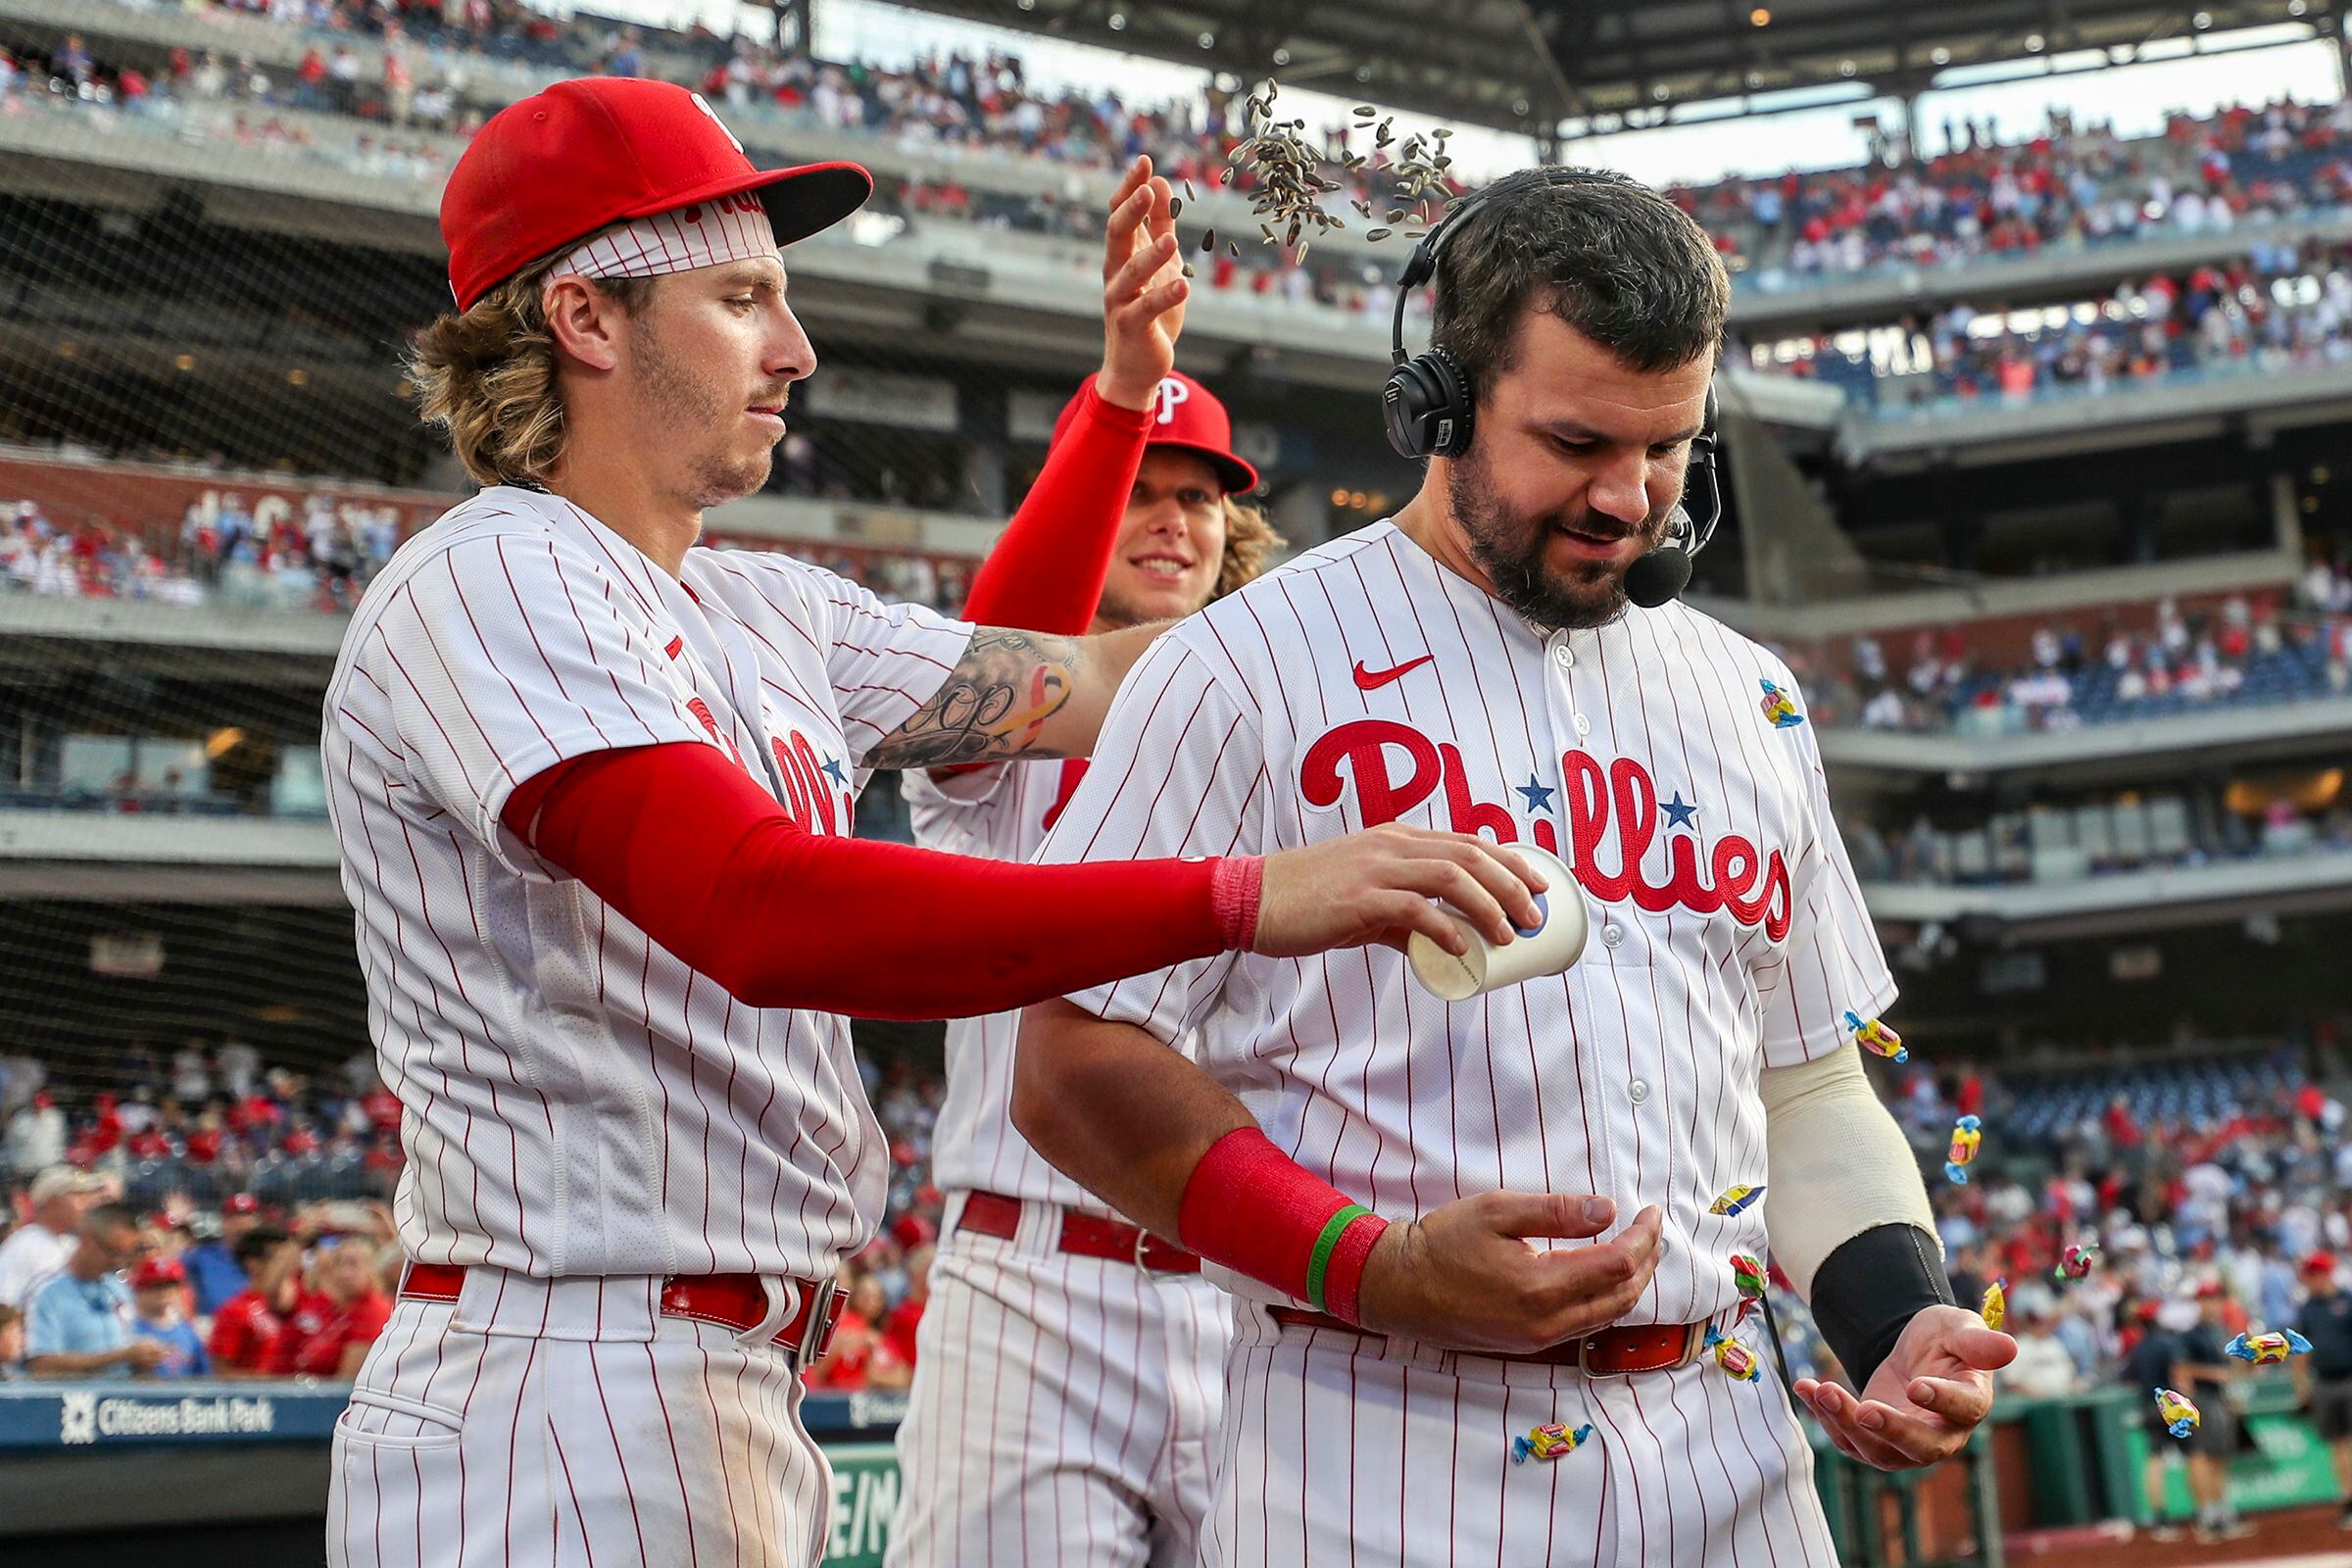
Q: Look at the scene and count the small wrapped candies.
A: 11